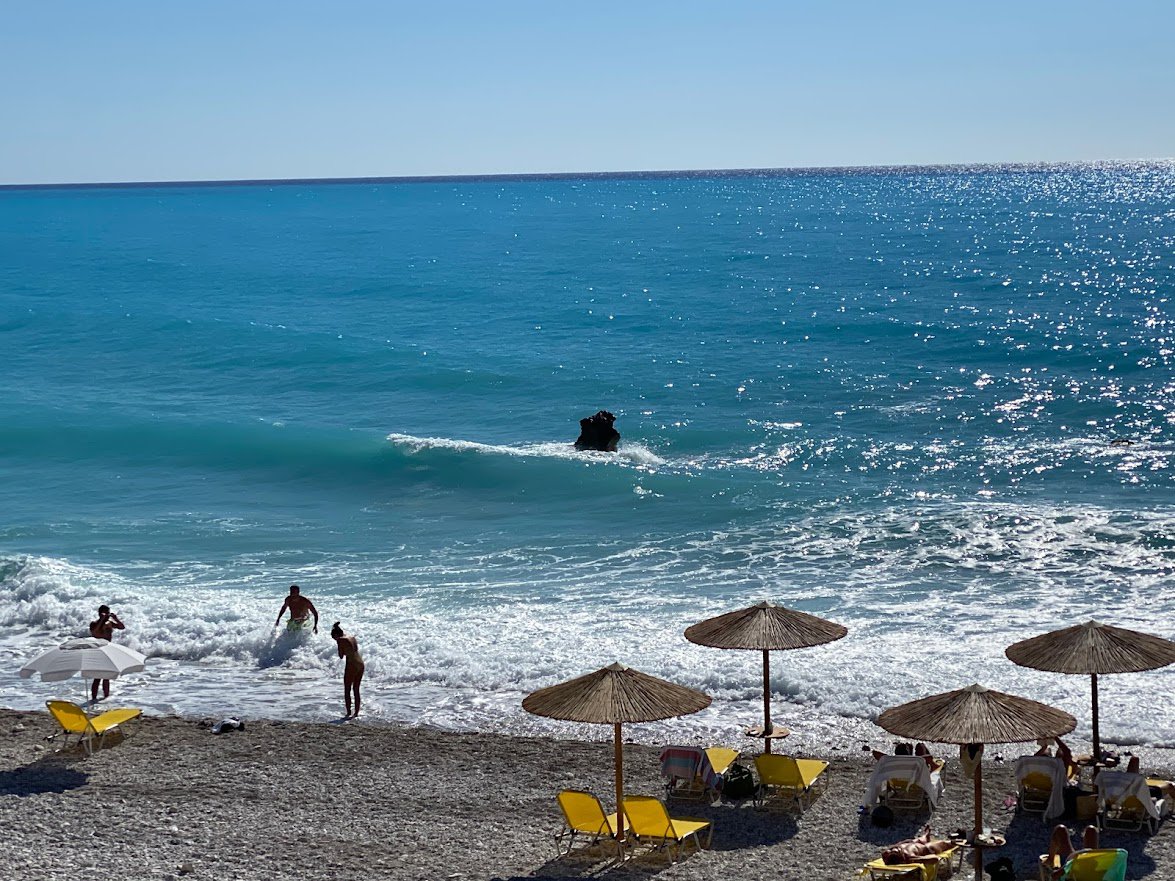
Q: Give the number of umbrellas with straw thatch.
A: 4